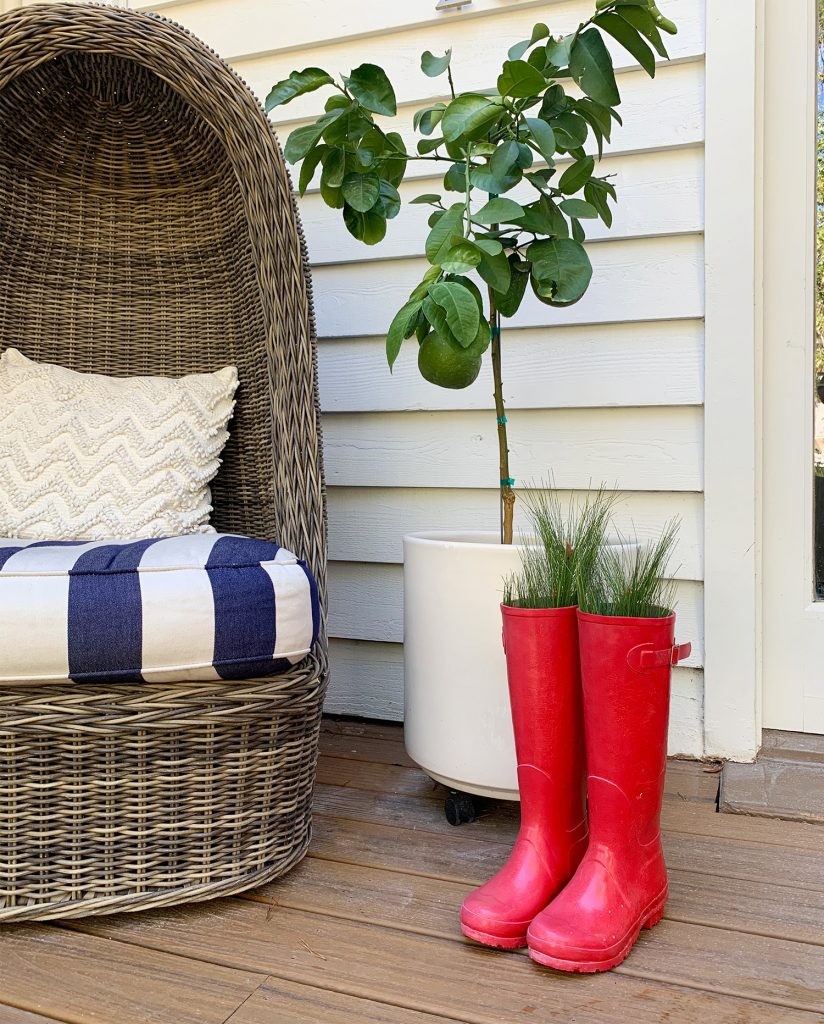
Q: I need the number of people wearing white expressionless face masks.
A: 0